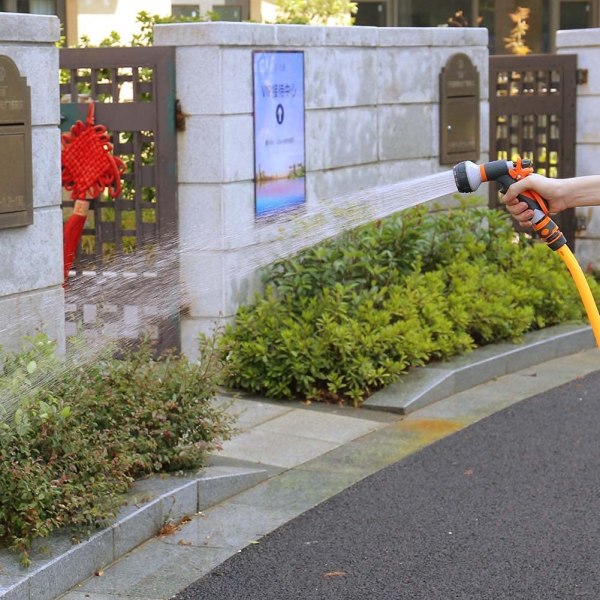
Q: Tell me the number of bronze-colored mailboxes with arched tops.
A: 2